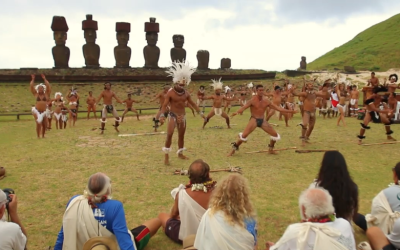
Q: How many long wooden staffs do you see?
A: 5